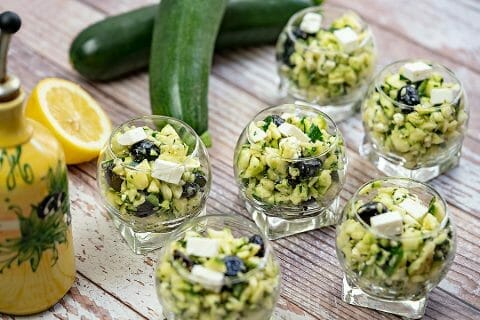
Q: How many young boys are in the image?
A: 0